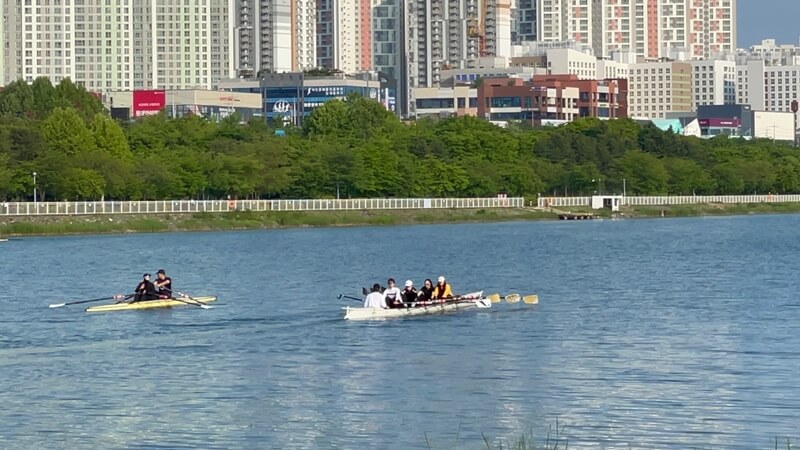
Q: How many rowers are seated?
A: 7